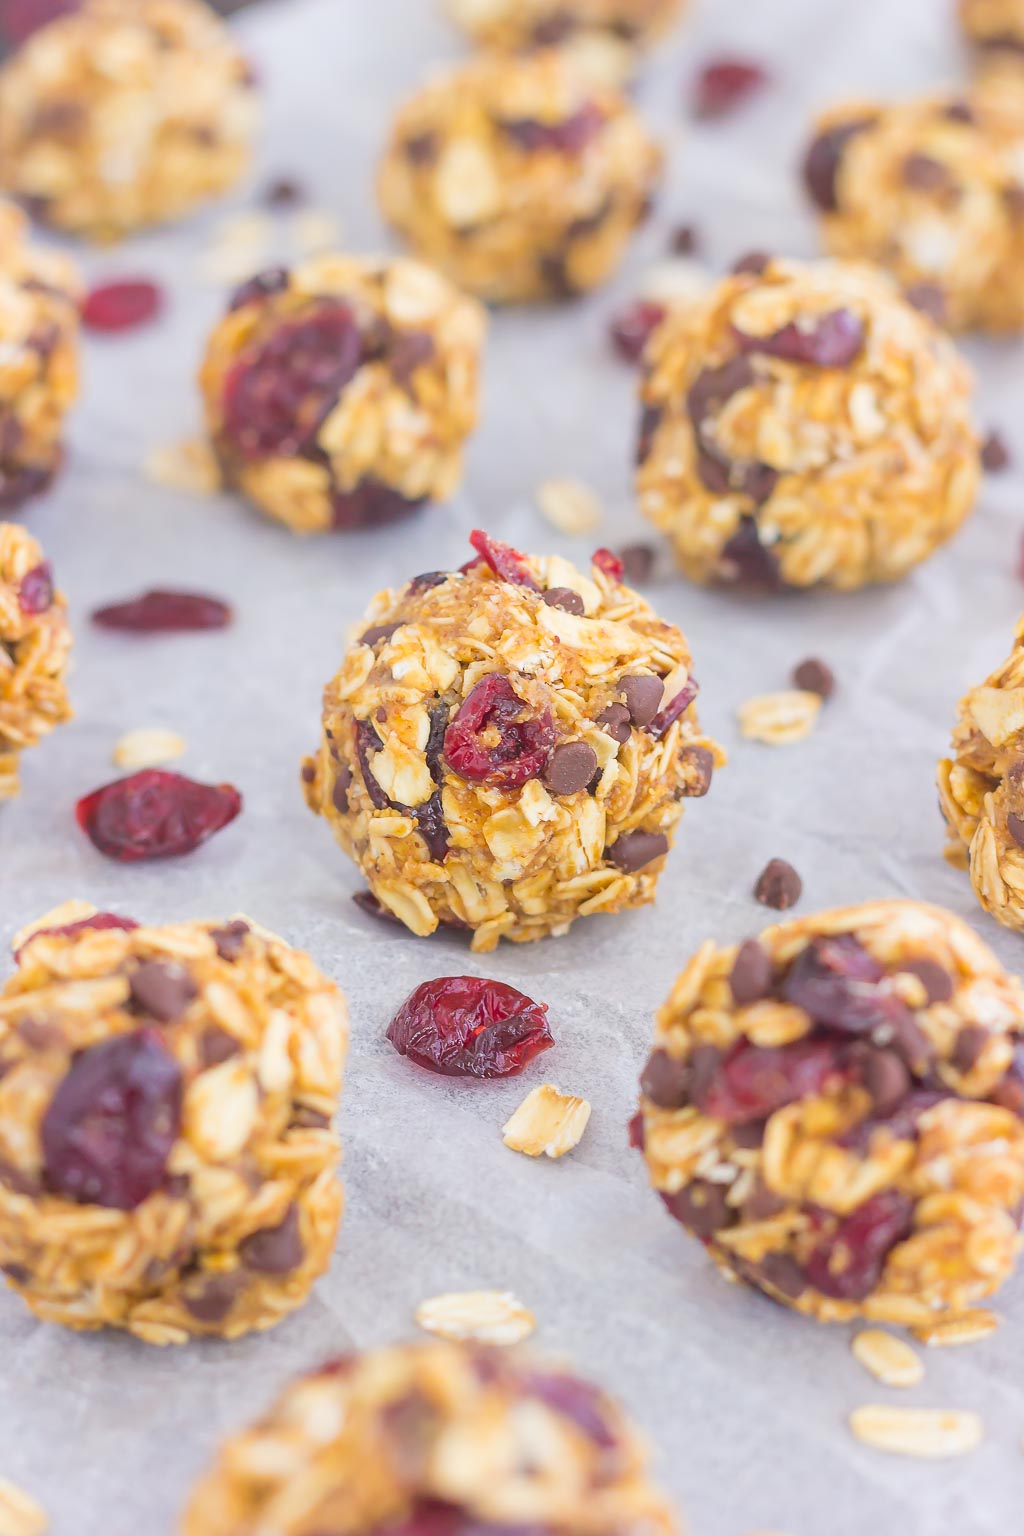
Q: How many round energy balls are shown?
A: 14